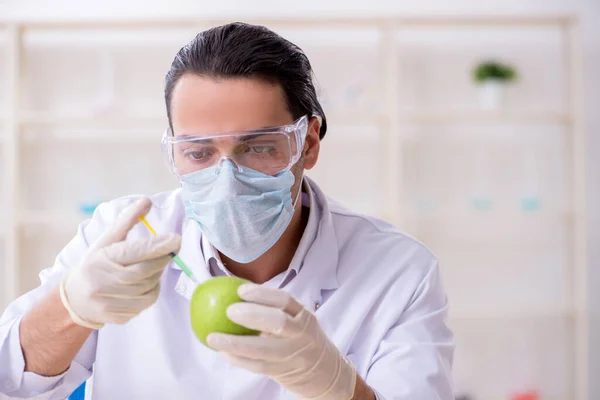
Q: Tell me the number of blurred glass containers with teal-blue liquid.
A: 3